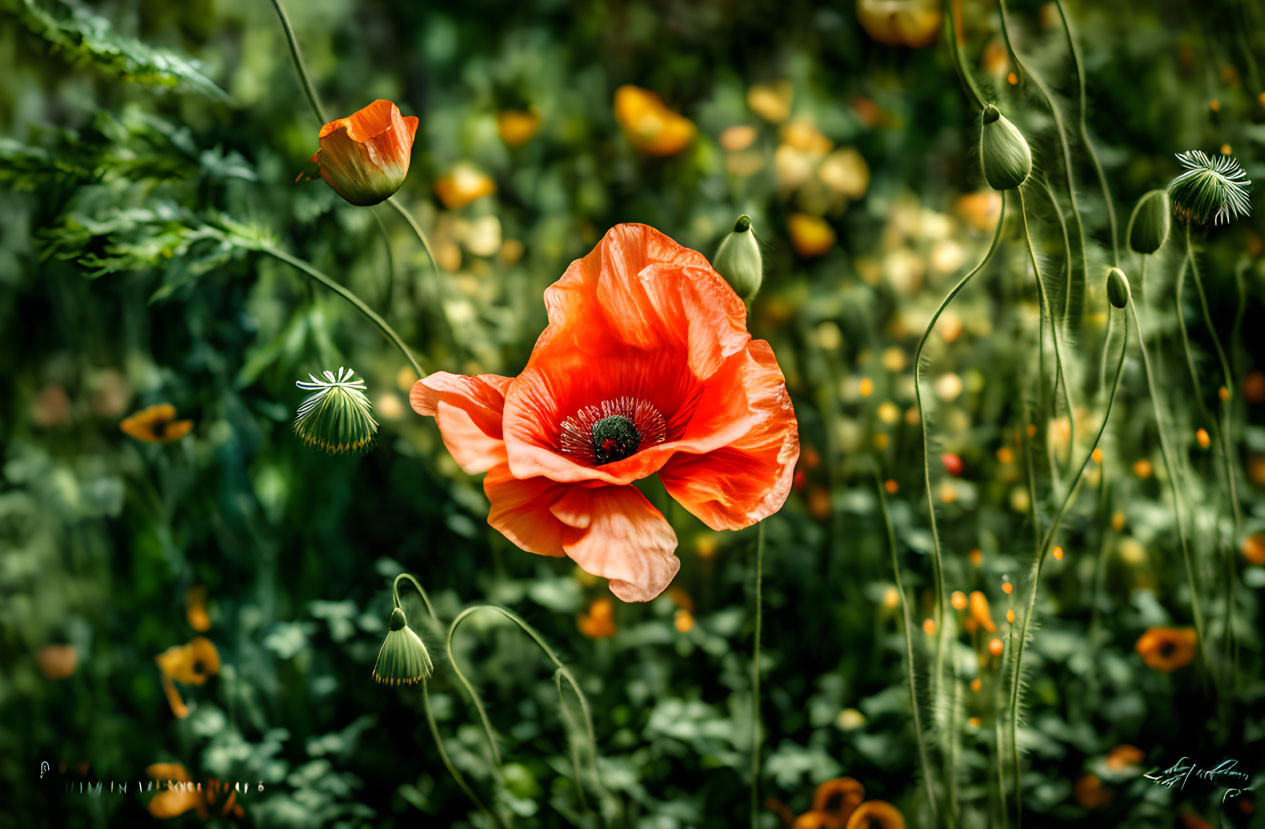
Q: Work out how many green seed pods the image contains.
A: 7